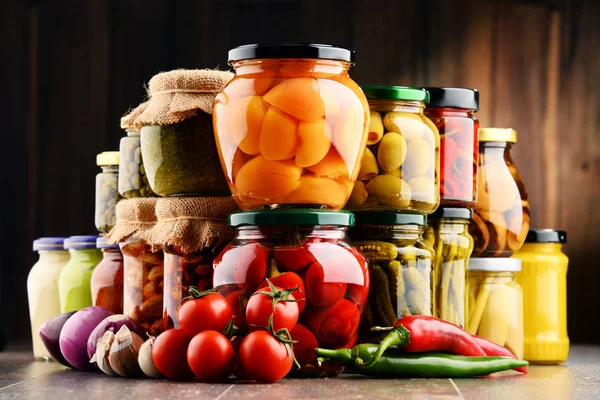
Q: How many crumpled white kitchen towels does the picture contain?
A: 0